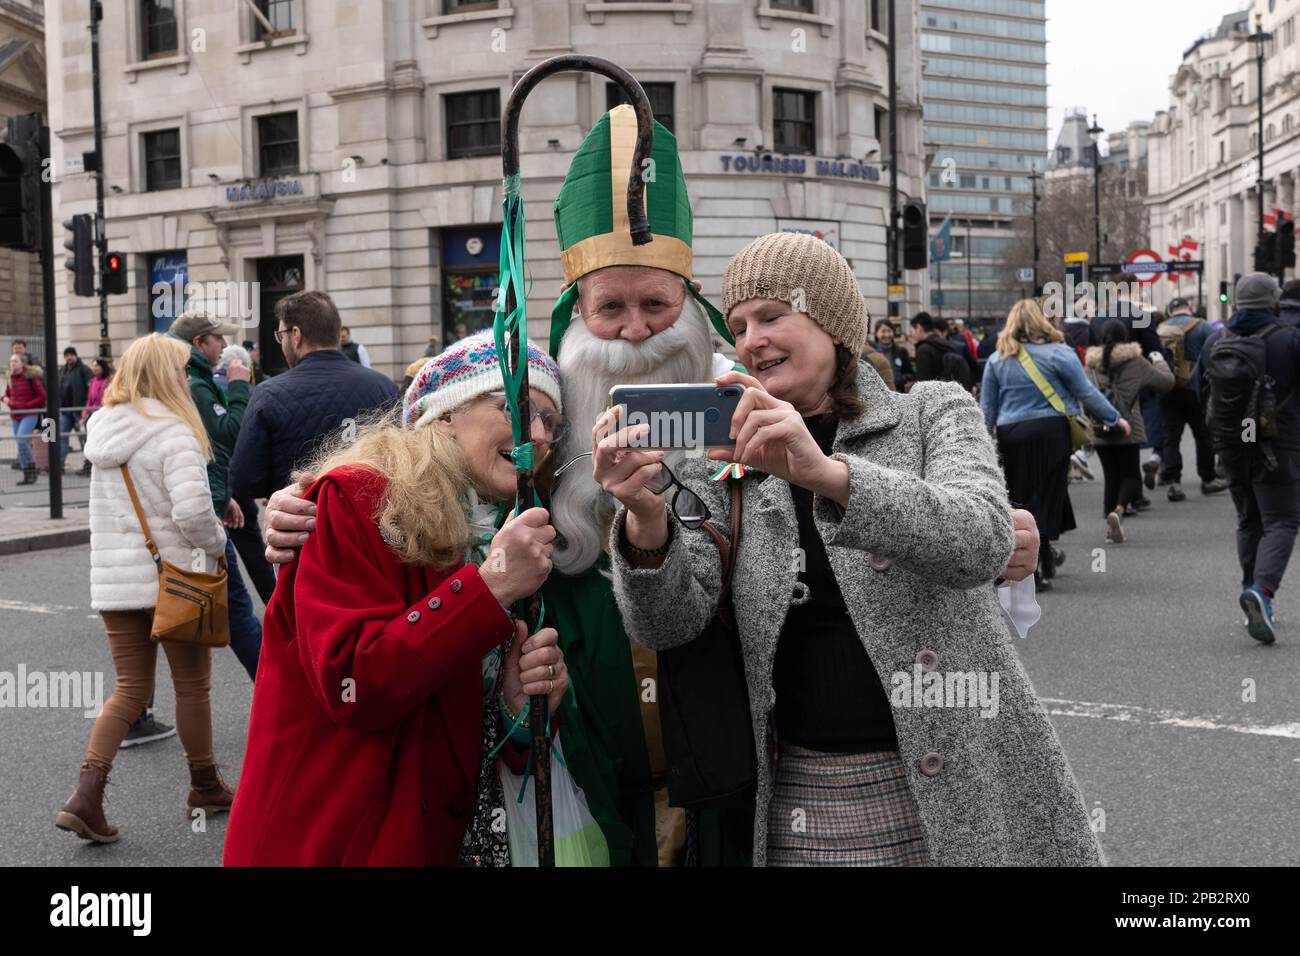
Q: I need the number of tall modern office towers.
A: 1